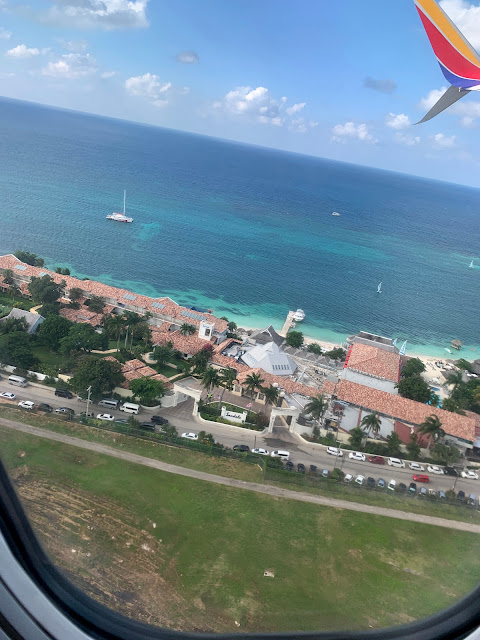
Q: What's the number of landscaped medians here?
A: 1